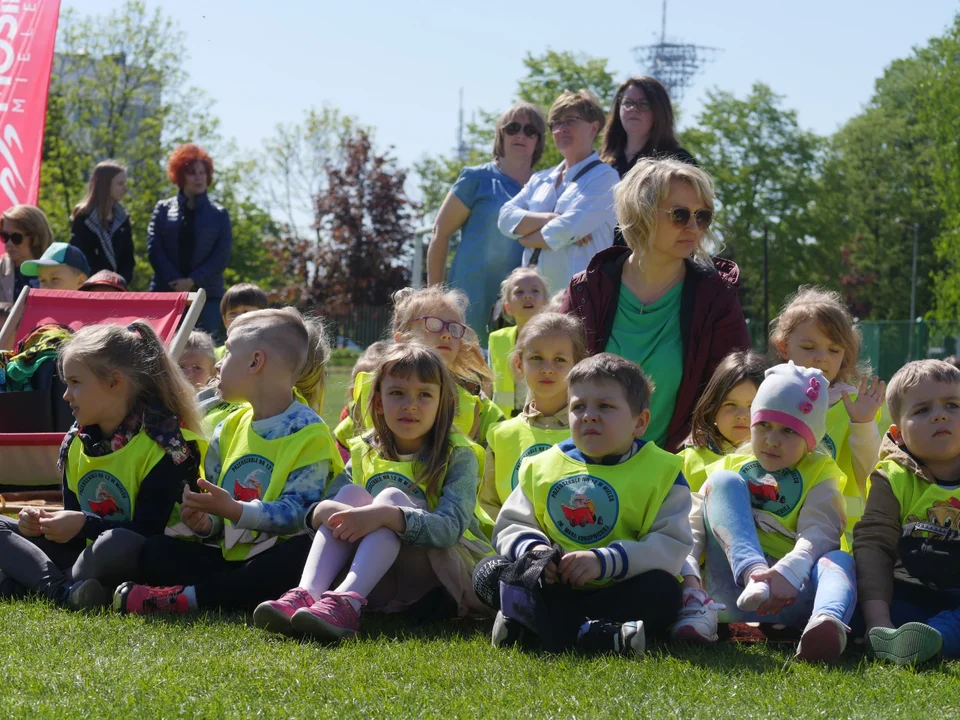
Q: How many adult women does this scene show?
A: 7